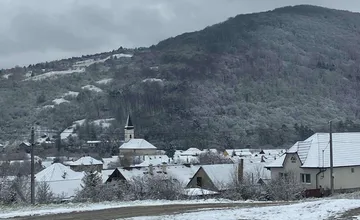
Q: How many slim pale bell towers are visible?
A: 1